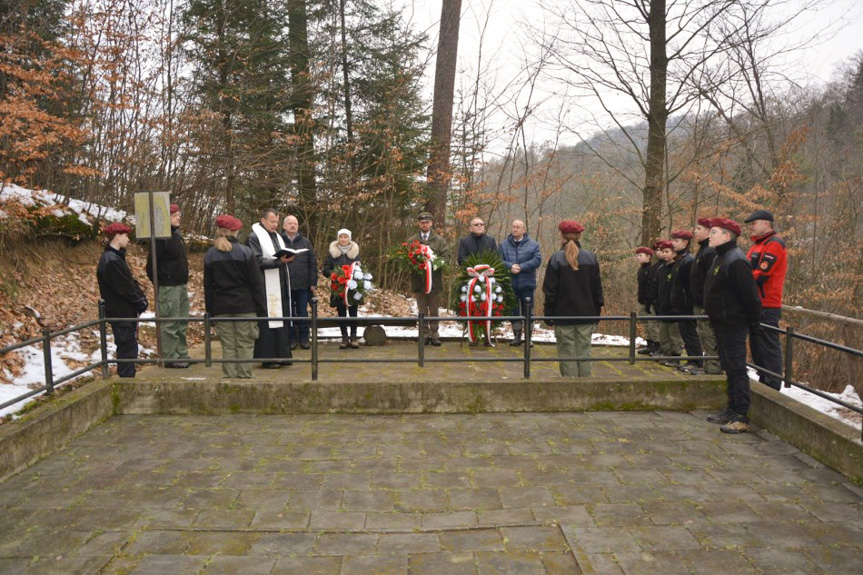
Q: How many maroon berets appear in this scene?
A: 10